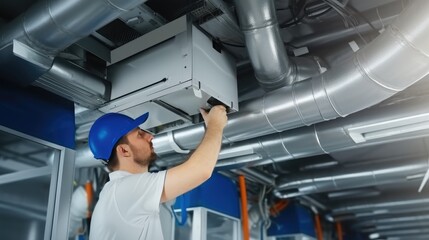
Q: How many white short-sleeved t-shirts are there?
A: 1